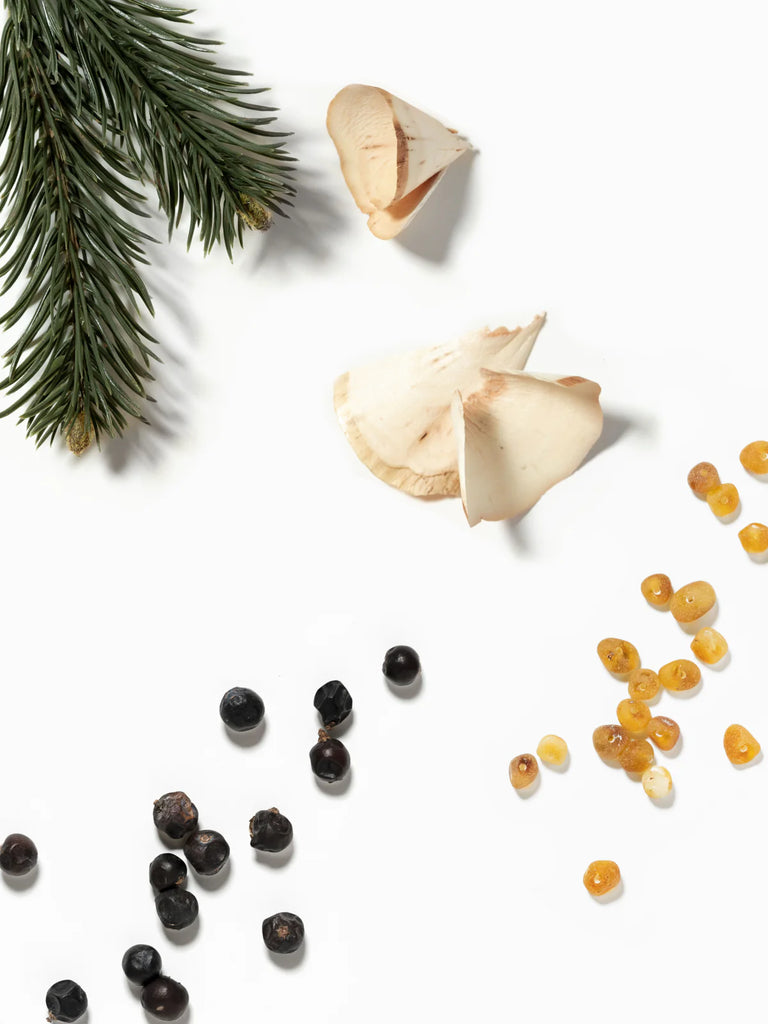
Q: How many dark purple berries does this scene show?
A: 14